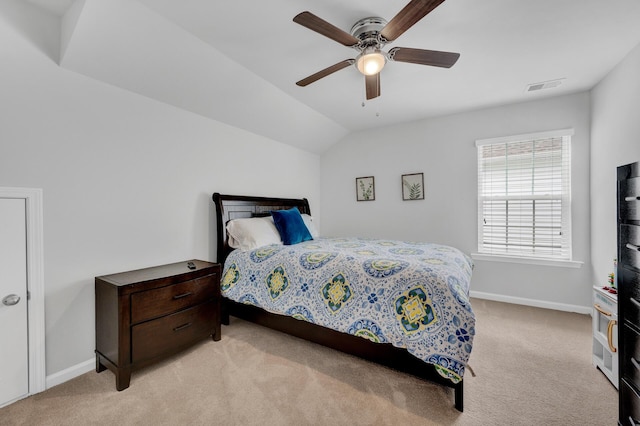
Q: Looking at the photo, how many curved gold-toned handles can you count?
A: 2